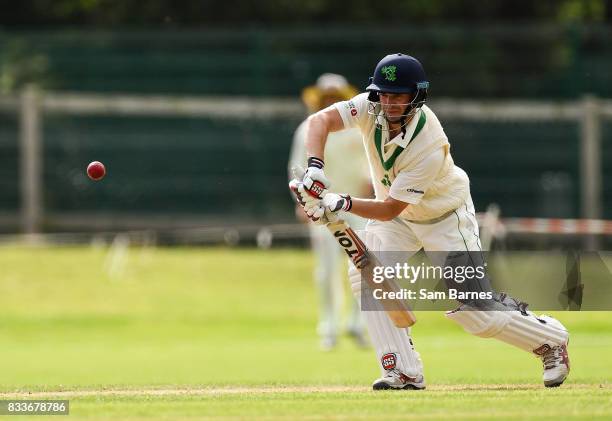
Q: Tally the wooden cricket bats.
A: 1